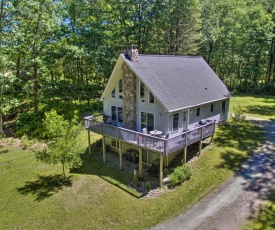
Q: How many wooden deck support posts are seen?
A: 8